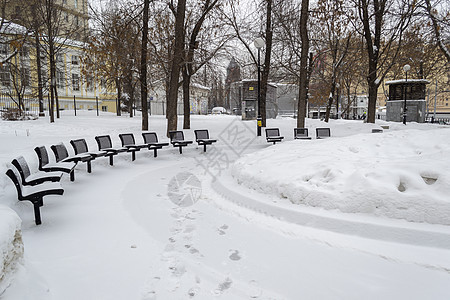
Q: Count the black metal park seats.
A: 13